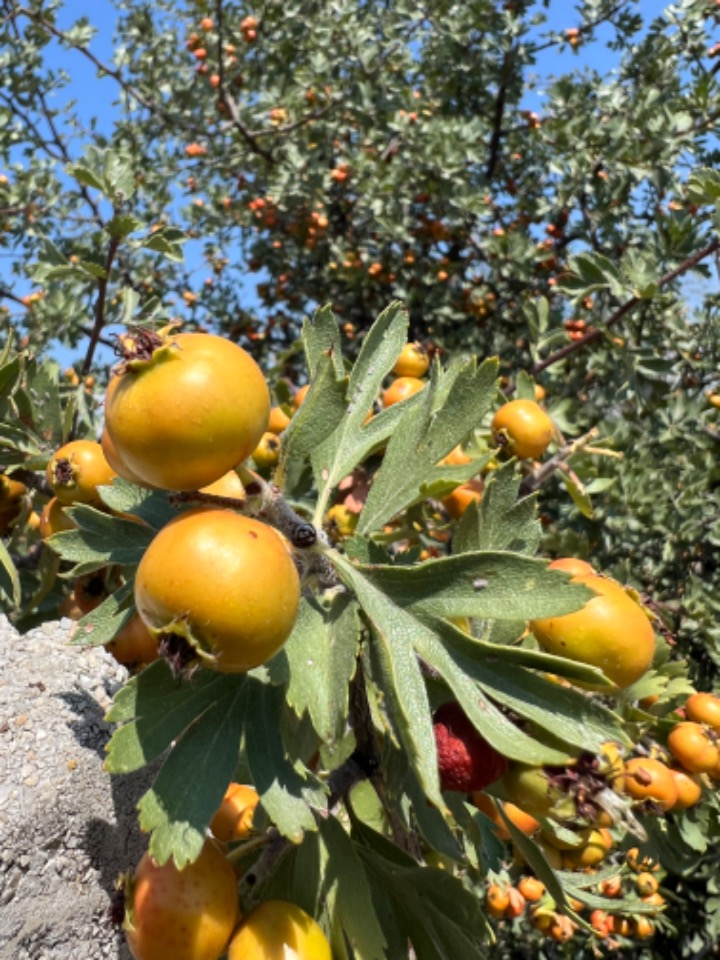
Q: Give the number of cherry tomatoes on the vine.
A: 0